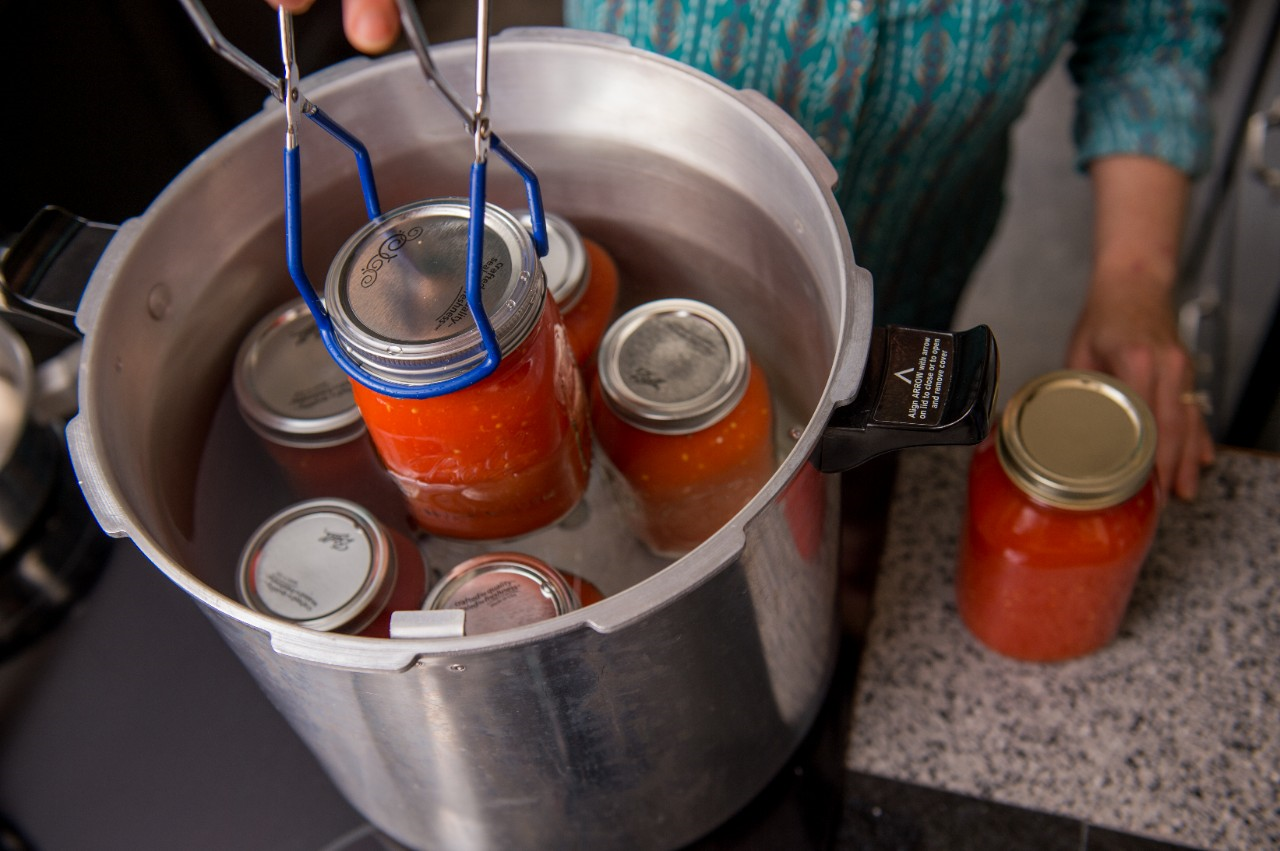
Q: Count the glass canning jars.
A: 7